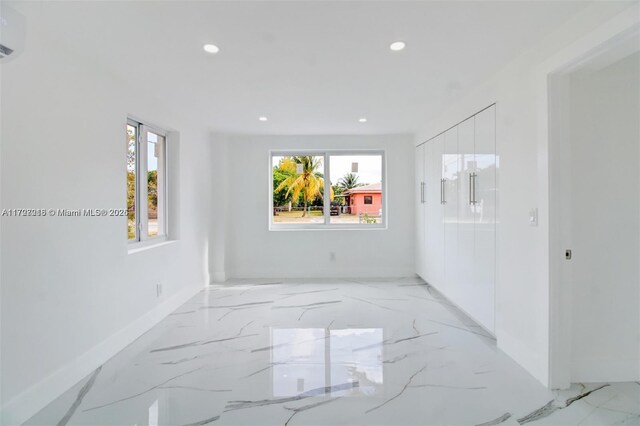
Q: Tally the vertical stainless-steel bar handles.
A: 6